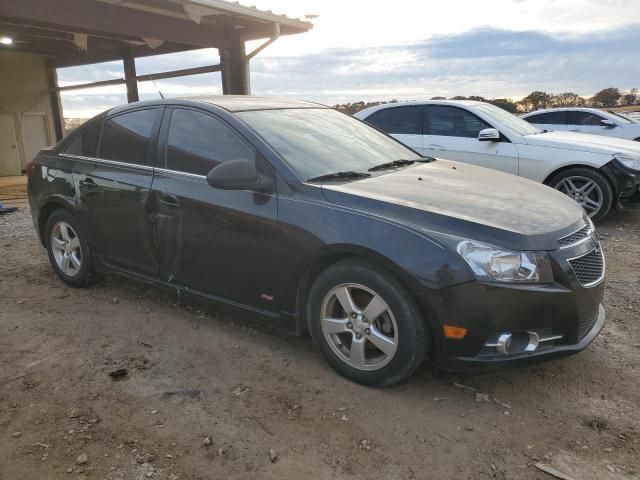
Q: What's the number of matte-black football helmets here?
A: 0